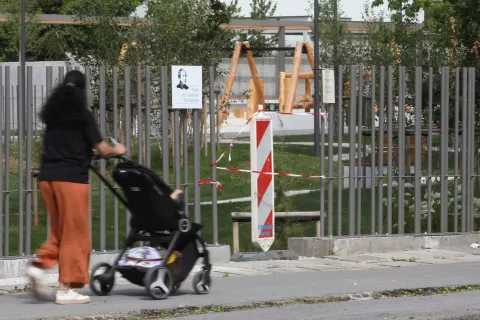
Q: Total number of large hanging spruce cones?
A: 0